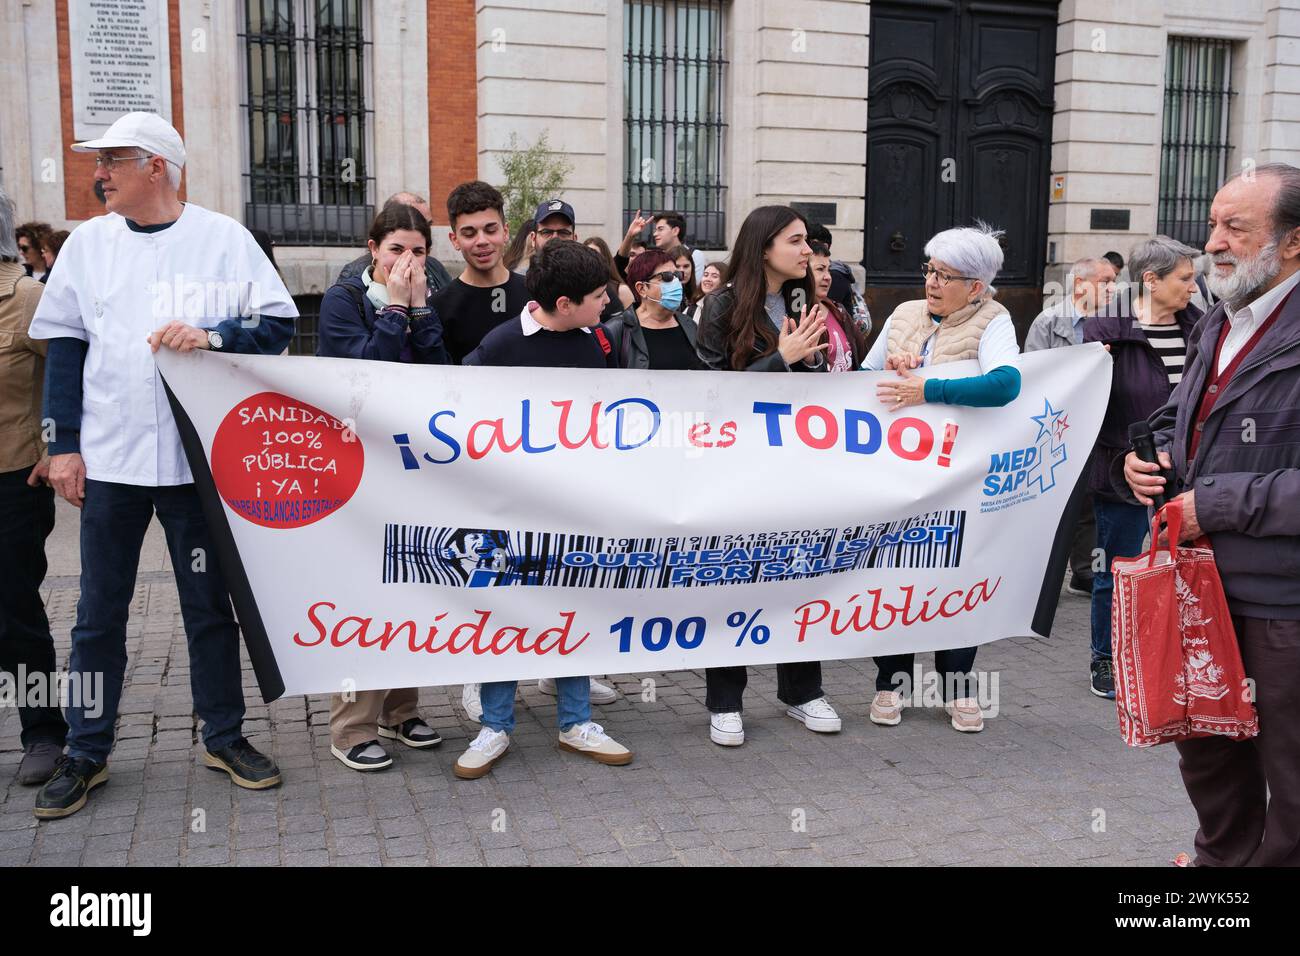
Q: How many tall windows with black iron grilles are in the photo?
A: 3